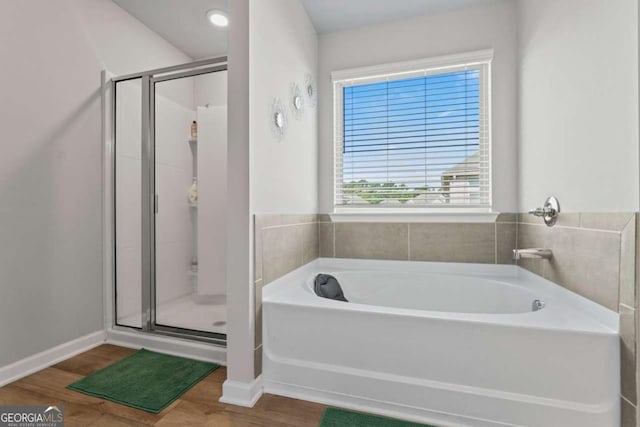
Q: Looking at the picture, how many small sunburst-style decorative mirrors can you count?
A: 3